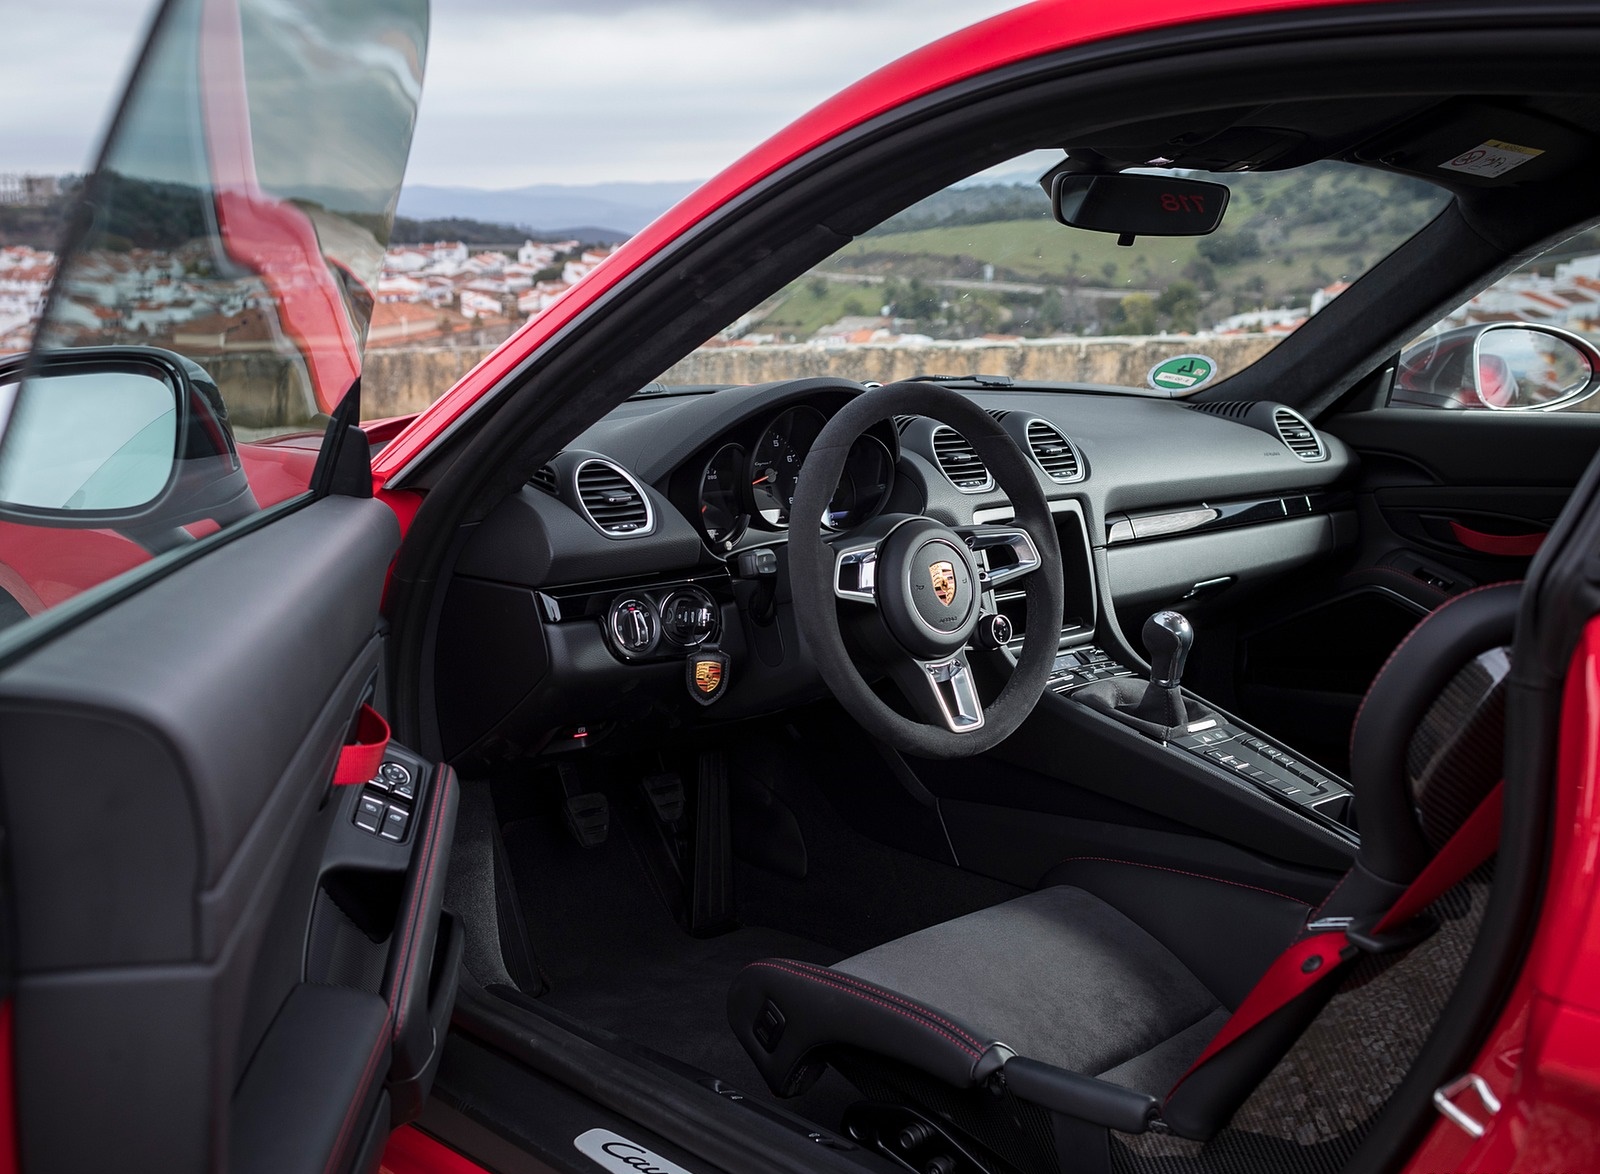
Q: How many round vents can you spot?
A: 4